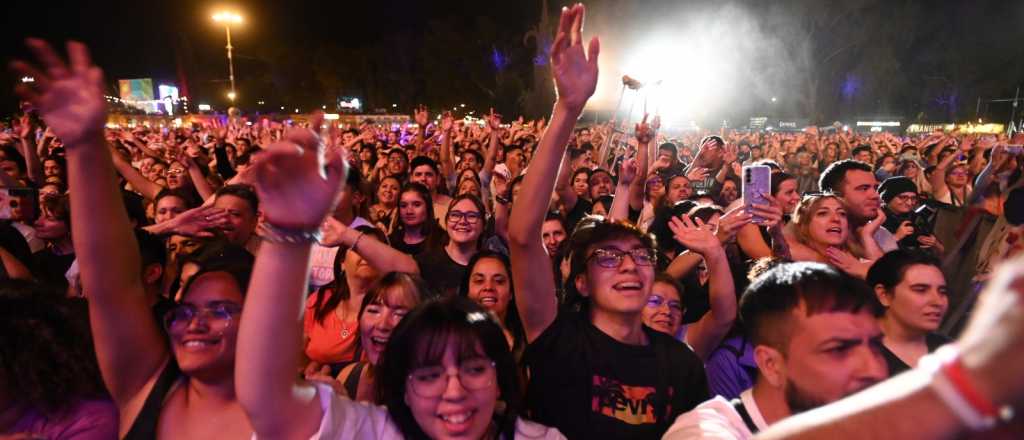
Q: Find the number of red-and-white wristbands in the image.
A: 1